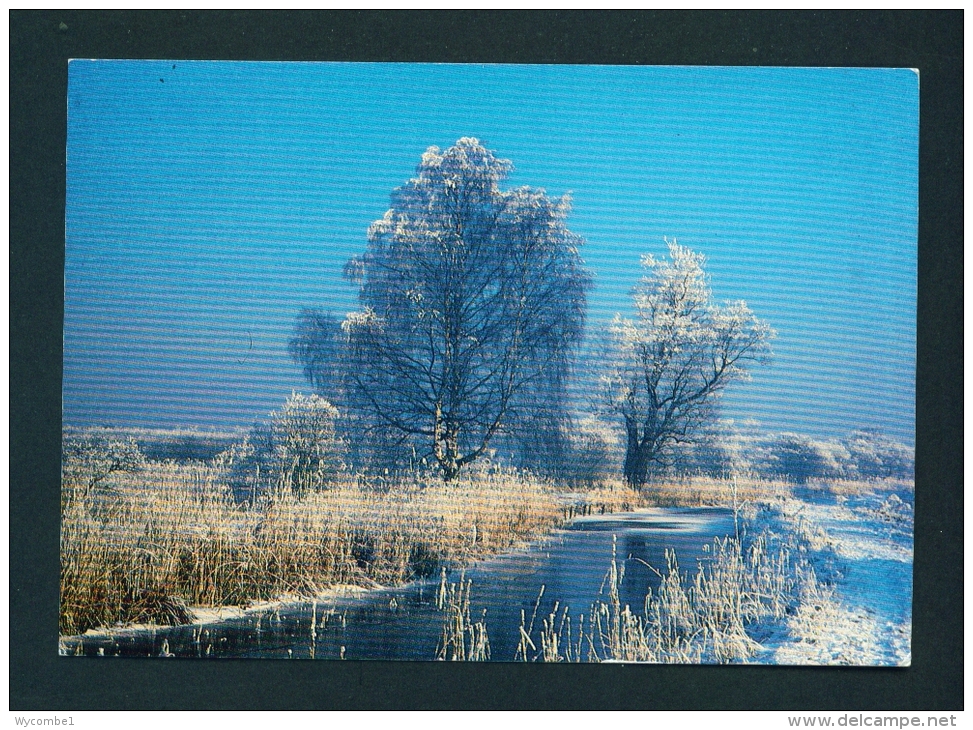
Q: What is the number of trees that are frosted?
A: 2